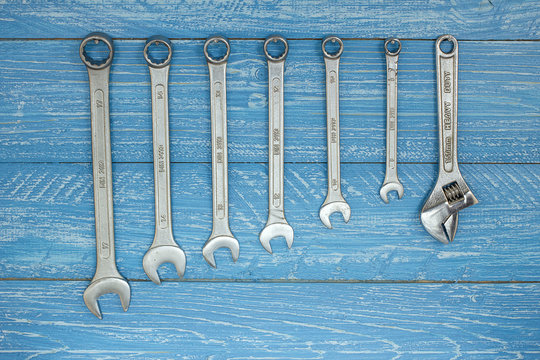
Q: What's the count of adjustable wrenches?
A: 1